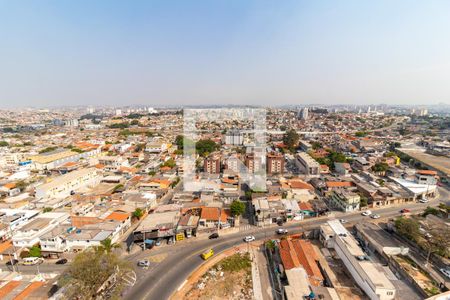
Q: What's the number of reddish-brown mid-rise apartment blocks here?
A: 4